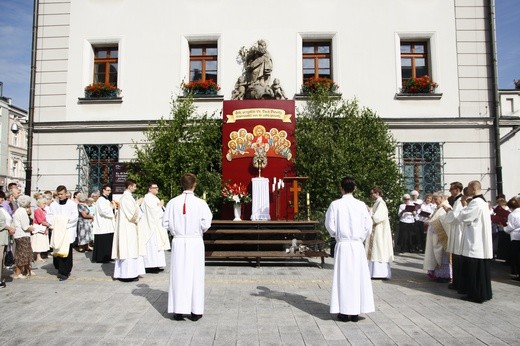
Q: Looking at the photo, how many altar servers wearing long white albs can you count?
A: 2